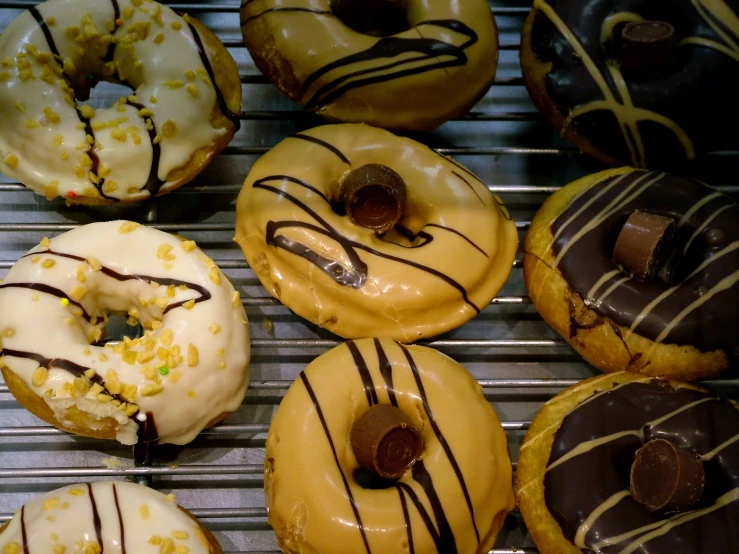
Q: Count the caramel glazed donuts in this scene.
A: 3